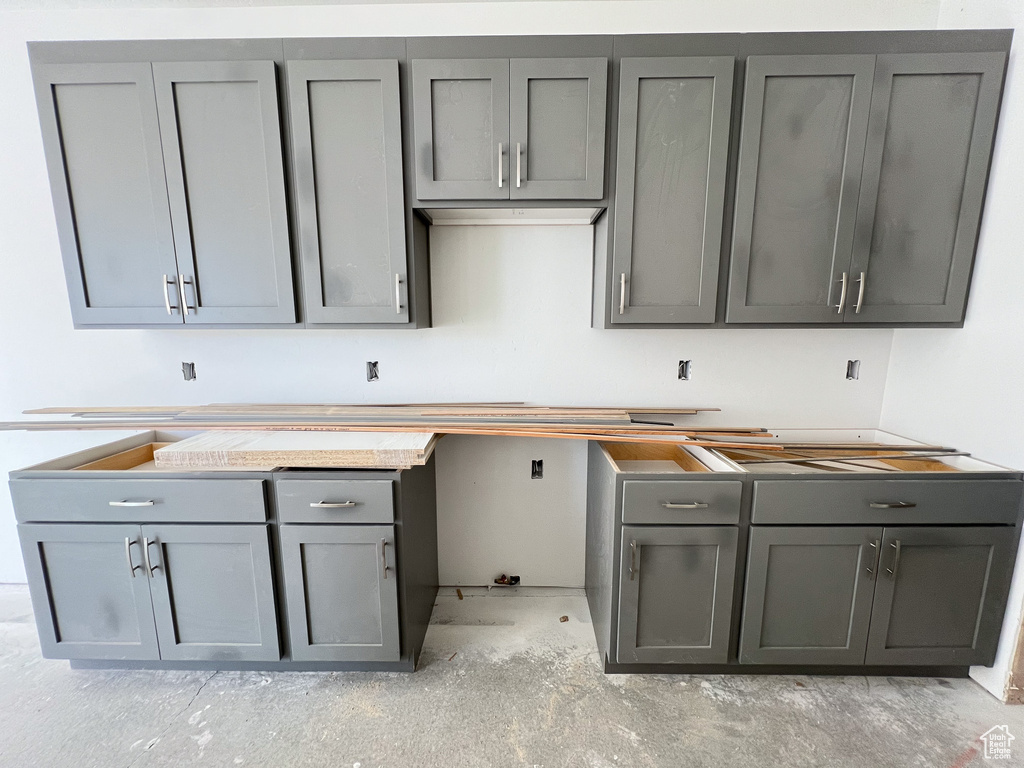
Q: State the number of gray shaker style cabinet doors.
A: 14